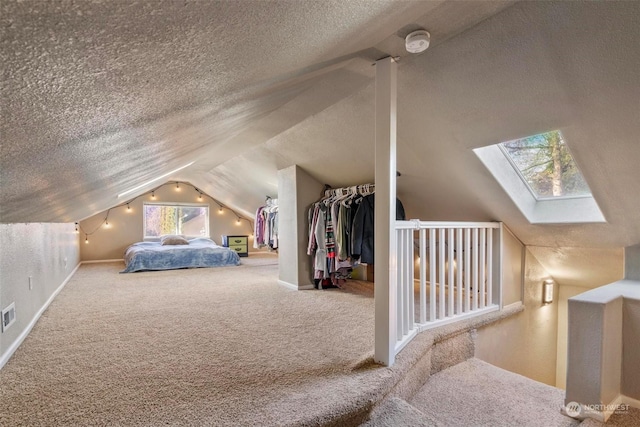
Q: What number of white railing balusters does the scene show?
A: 12